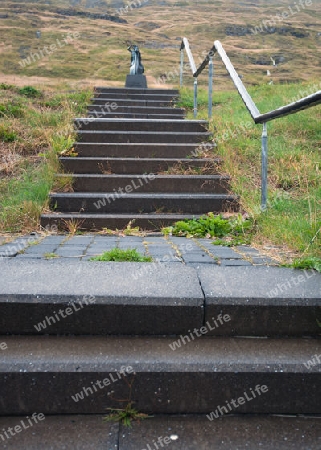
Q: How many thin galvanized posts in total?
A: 4